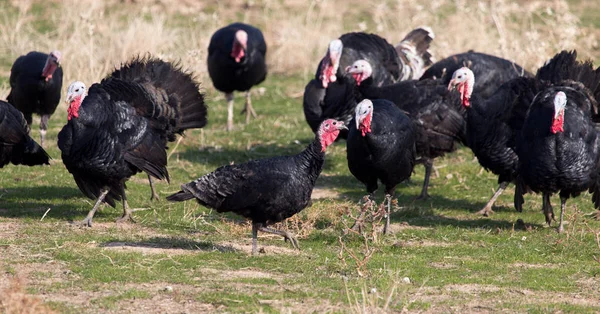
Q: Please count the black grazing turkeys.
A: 11